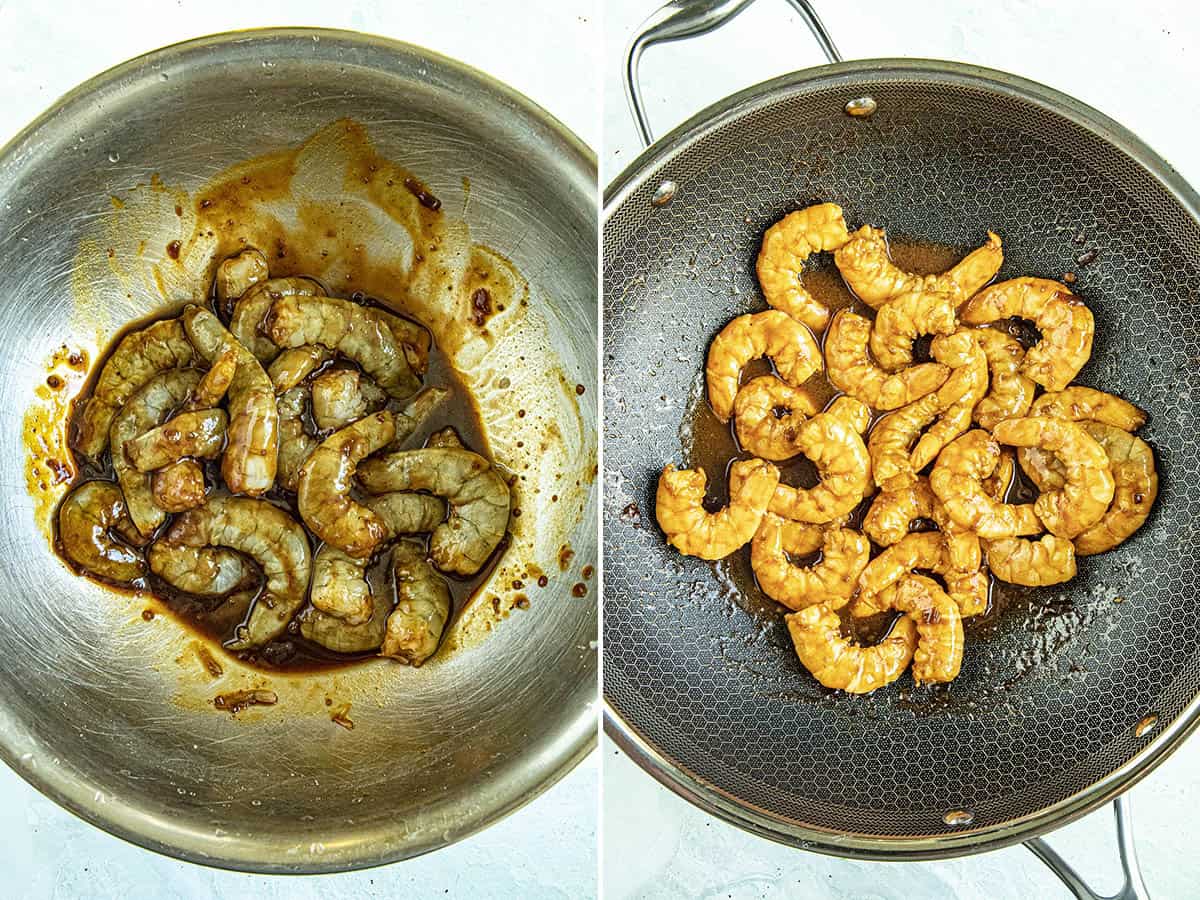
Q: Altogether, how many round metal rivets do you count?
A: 4